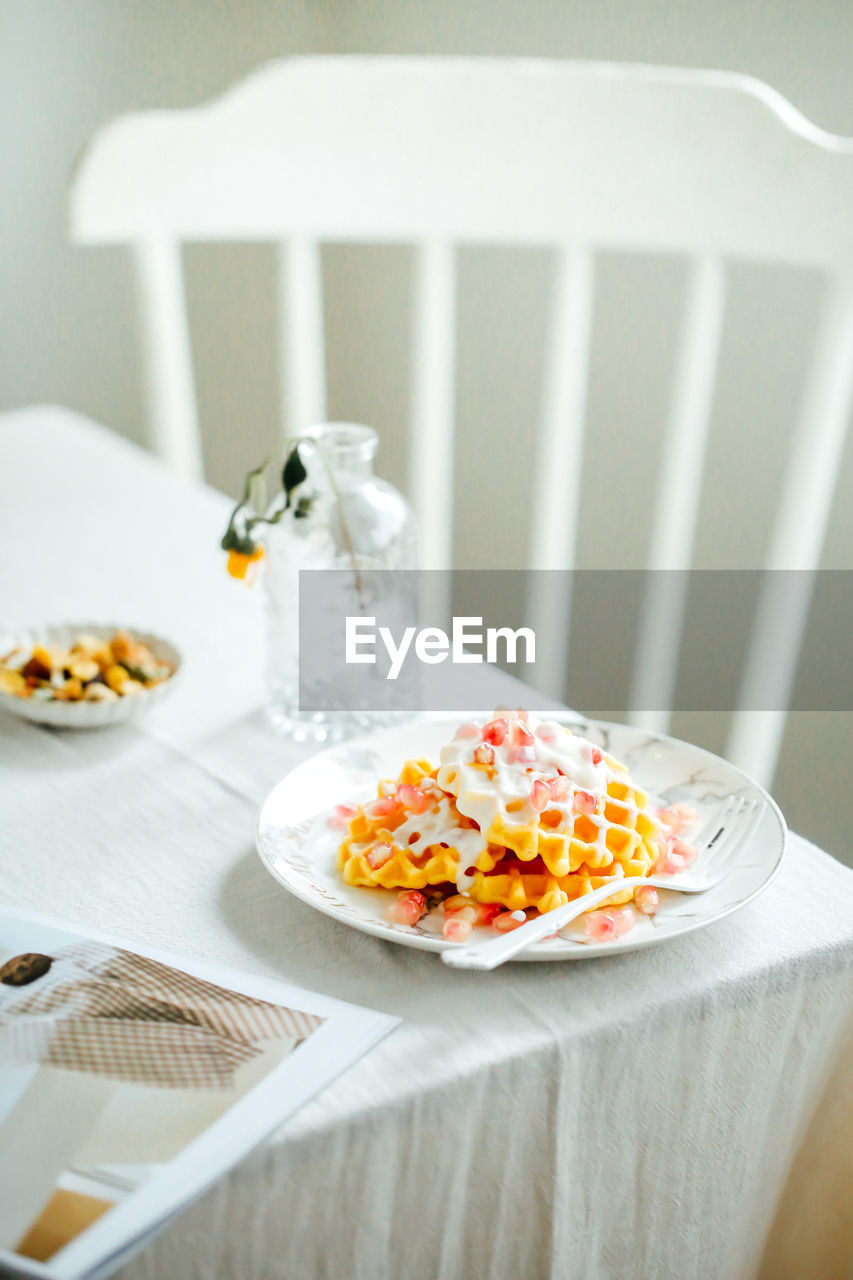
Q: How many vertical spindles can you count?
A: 6